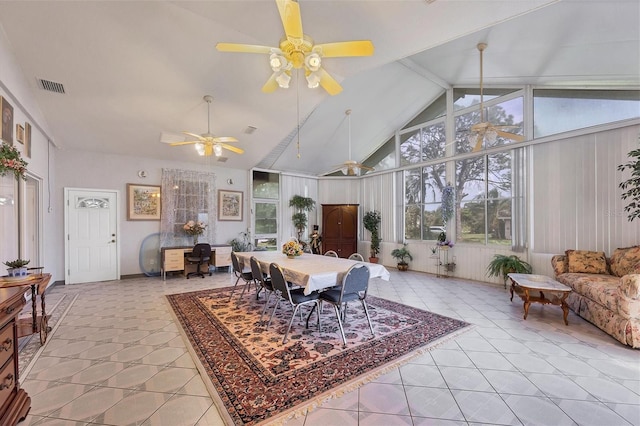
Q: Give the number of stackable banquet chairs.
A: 7